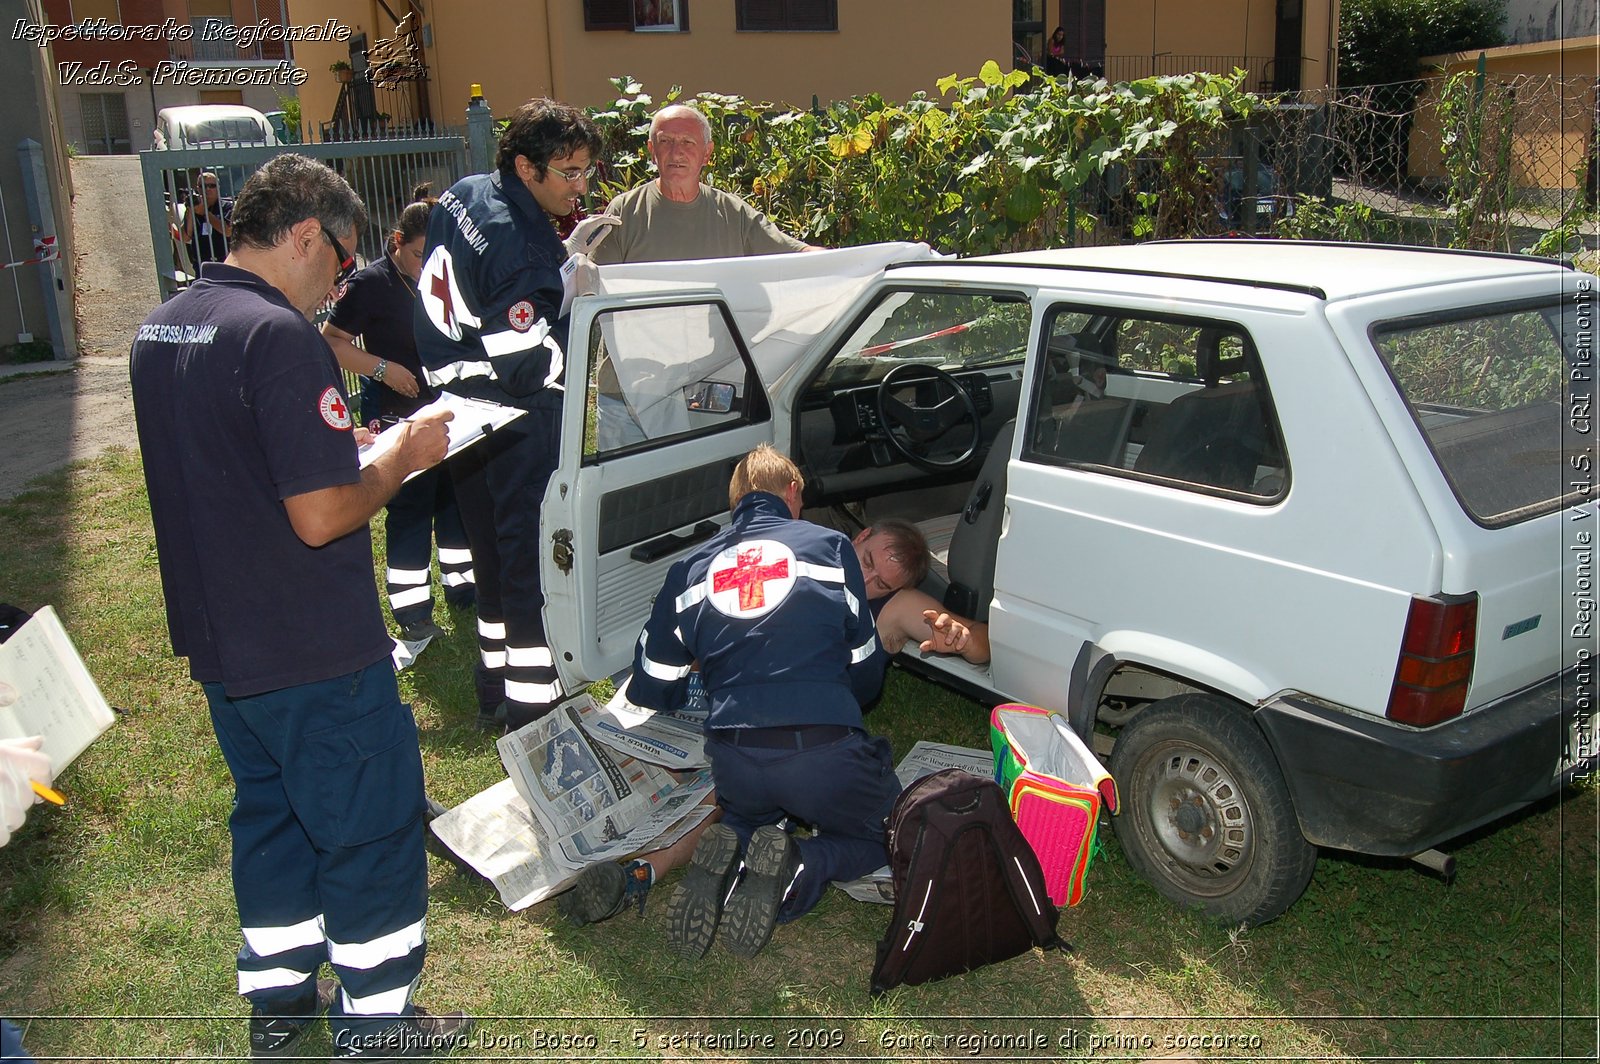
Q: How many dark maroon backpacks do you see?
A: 1